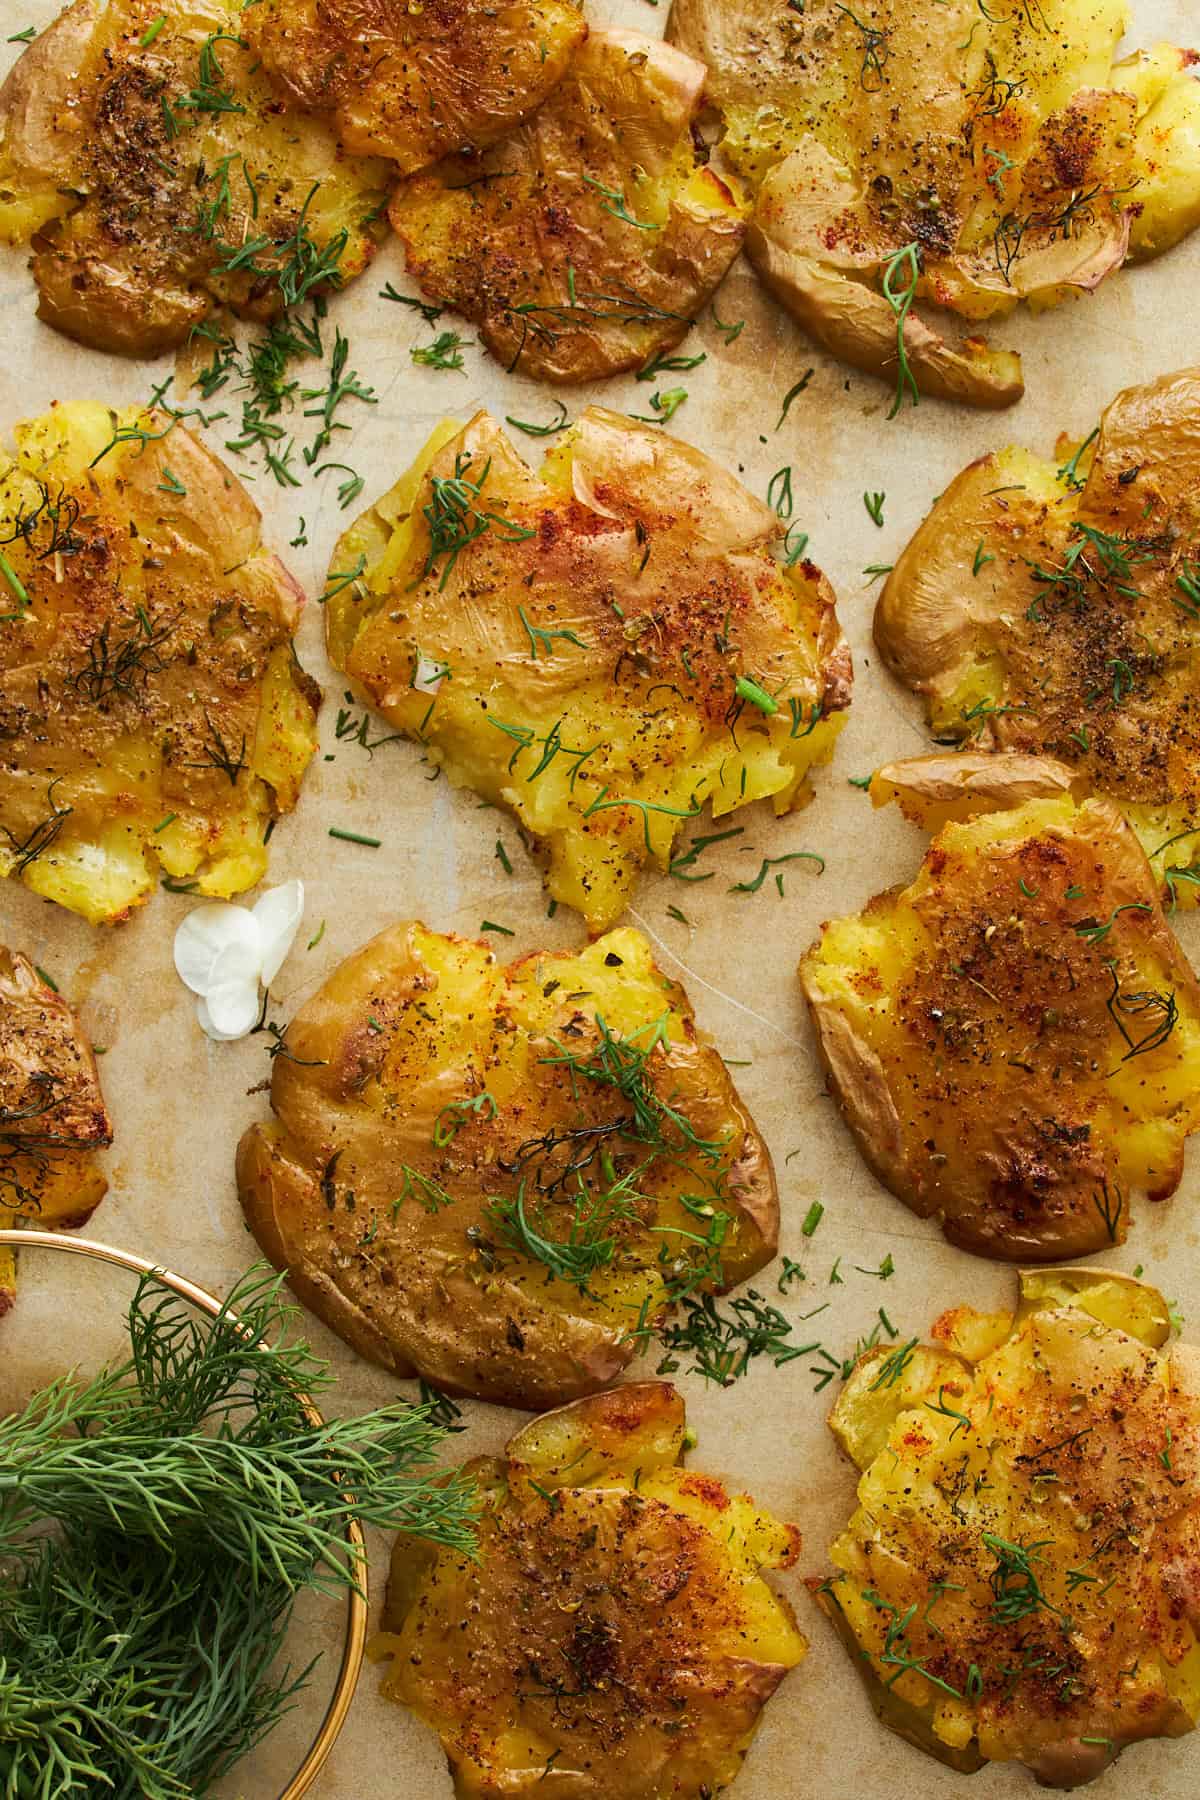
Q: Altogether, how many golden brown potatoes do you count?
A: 12